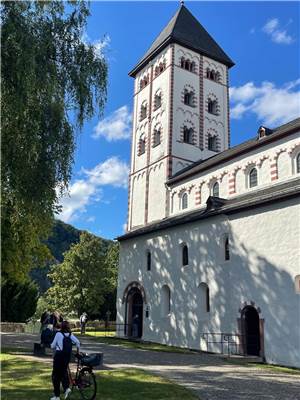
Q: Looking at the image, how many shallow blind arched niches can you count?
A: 2